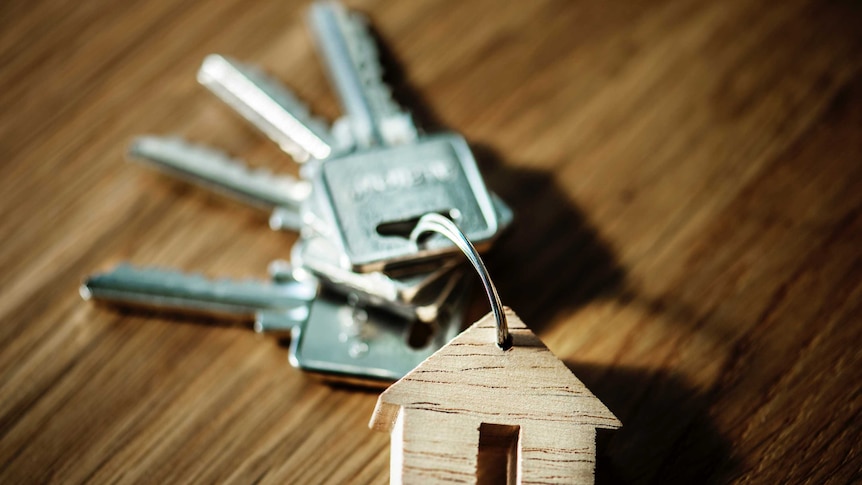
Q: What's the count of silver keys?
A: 4